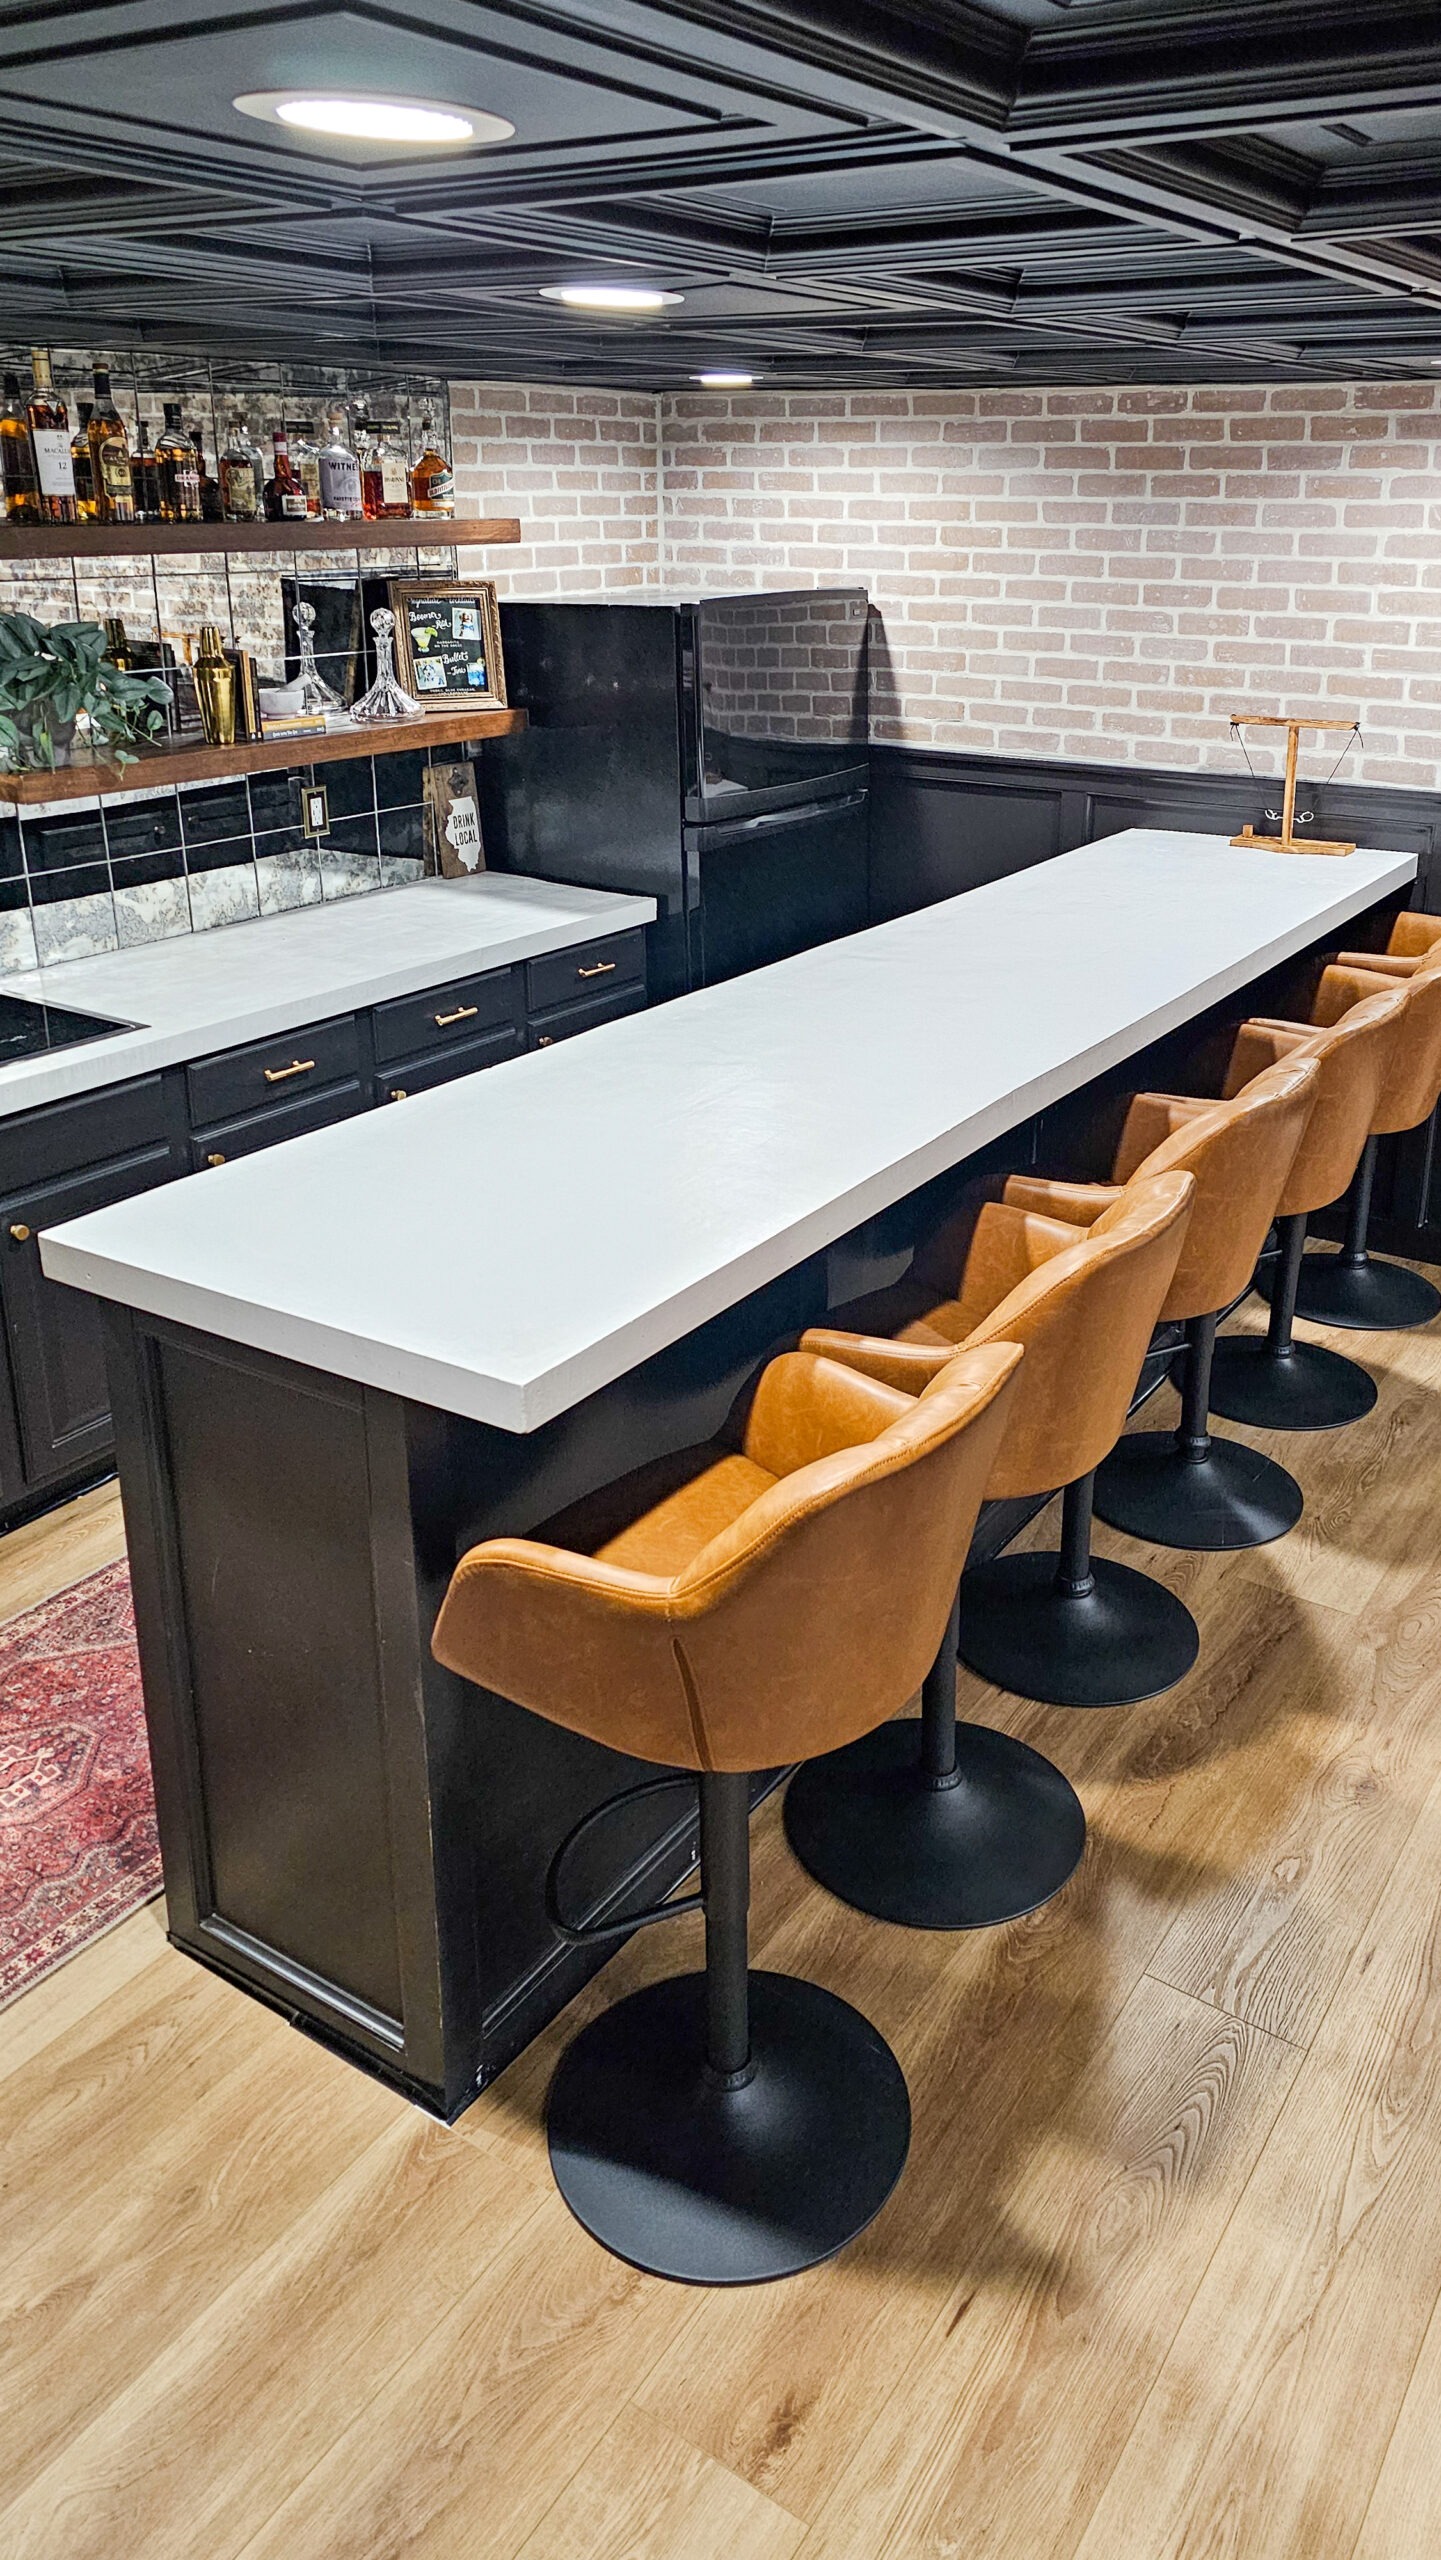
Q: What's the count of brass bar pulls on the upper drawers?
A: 3